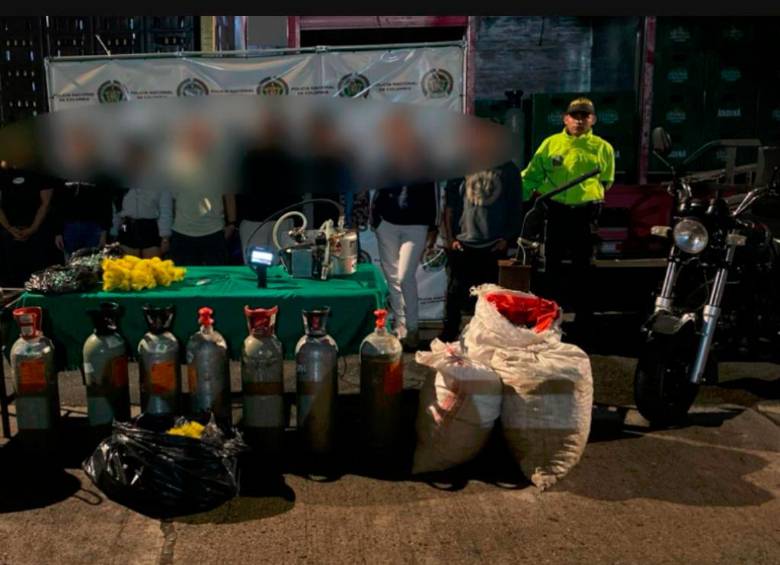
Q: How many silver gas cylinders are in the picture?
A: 7